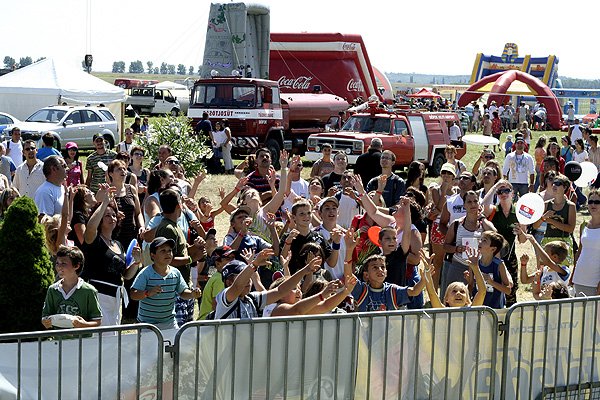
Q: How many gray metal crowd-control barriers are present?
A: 3